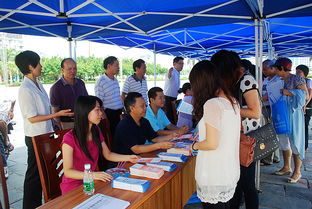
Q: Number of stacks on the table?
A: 5